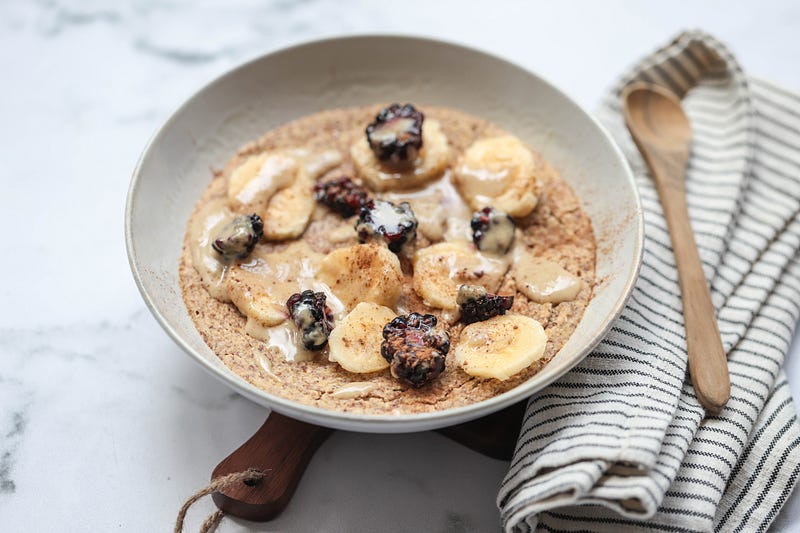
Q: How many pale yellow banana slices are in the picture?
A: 9